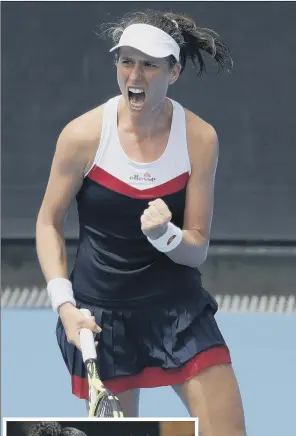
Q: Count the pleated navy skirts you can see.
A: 1